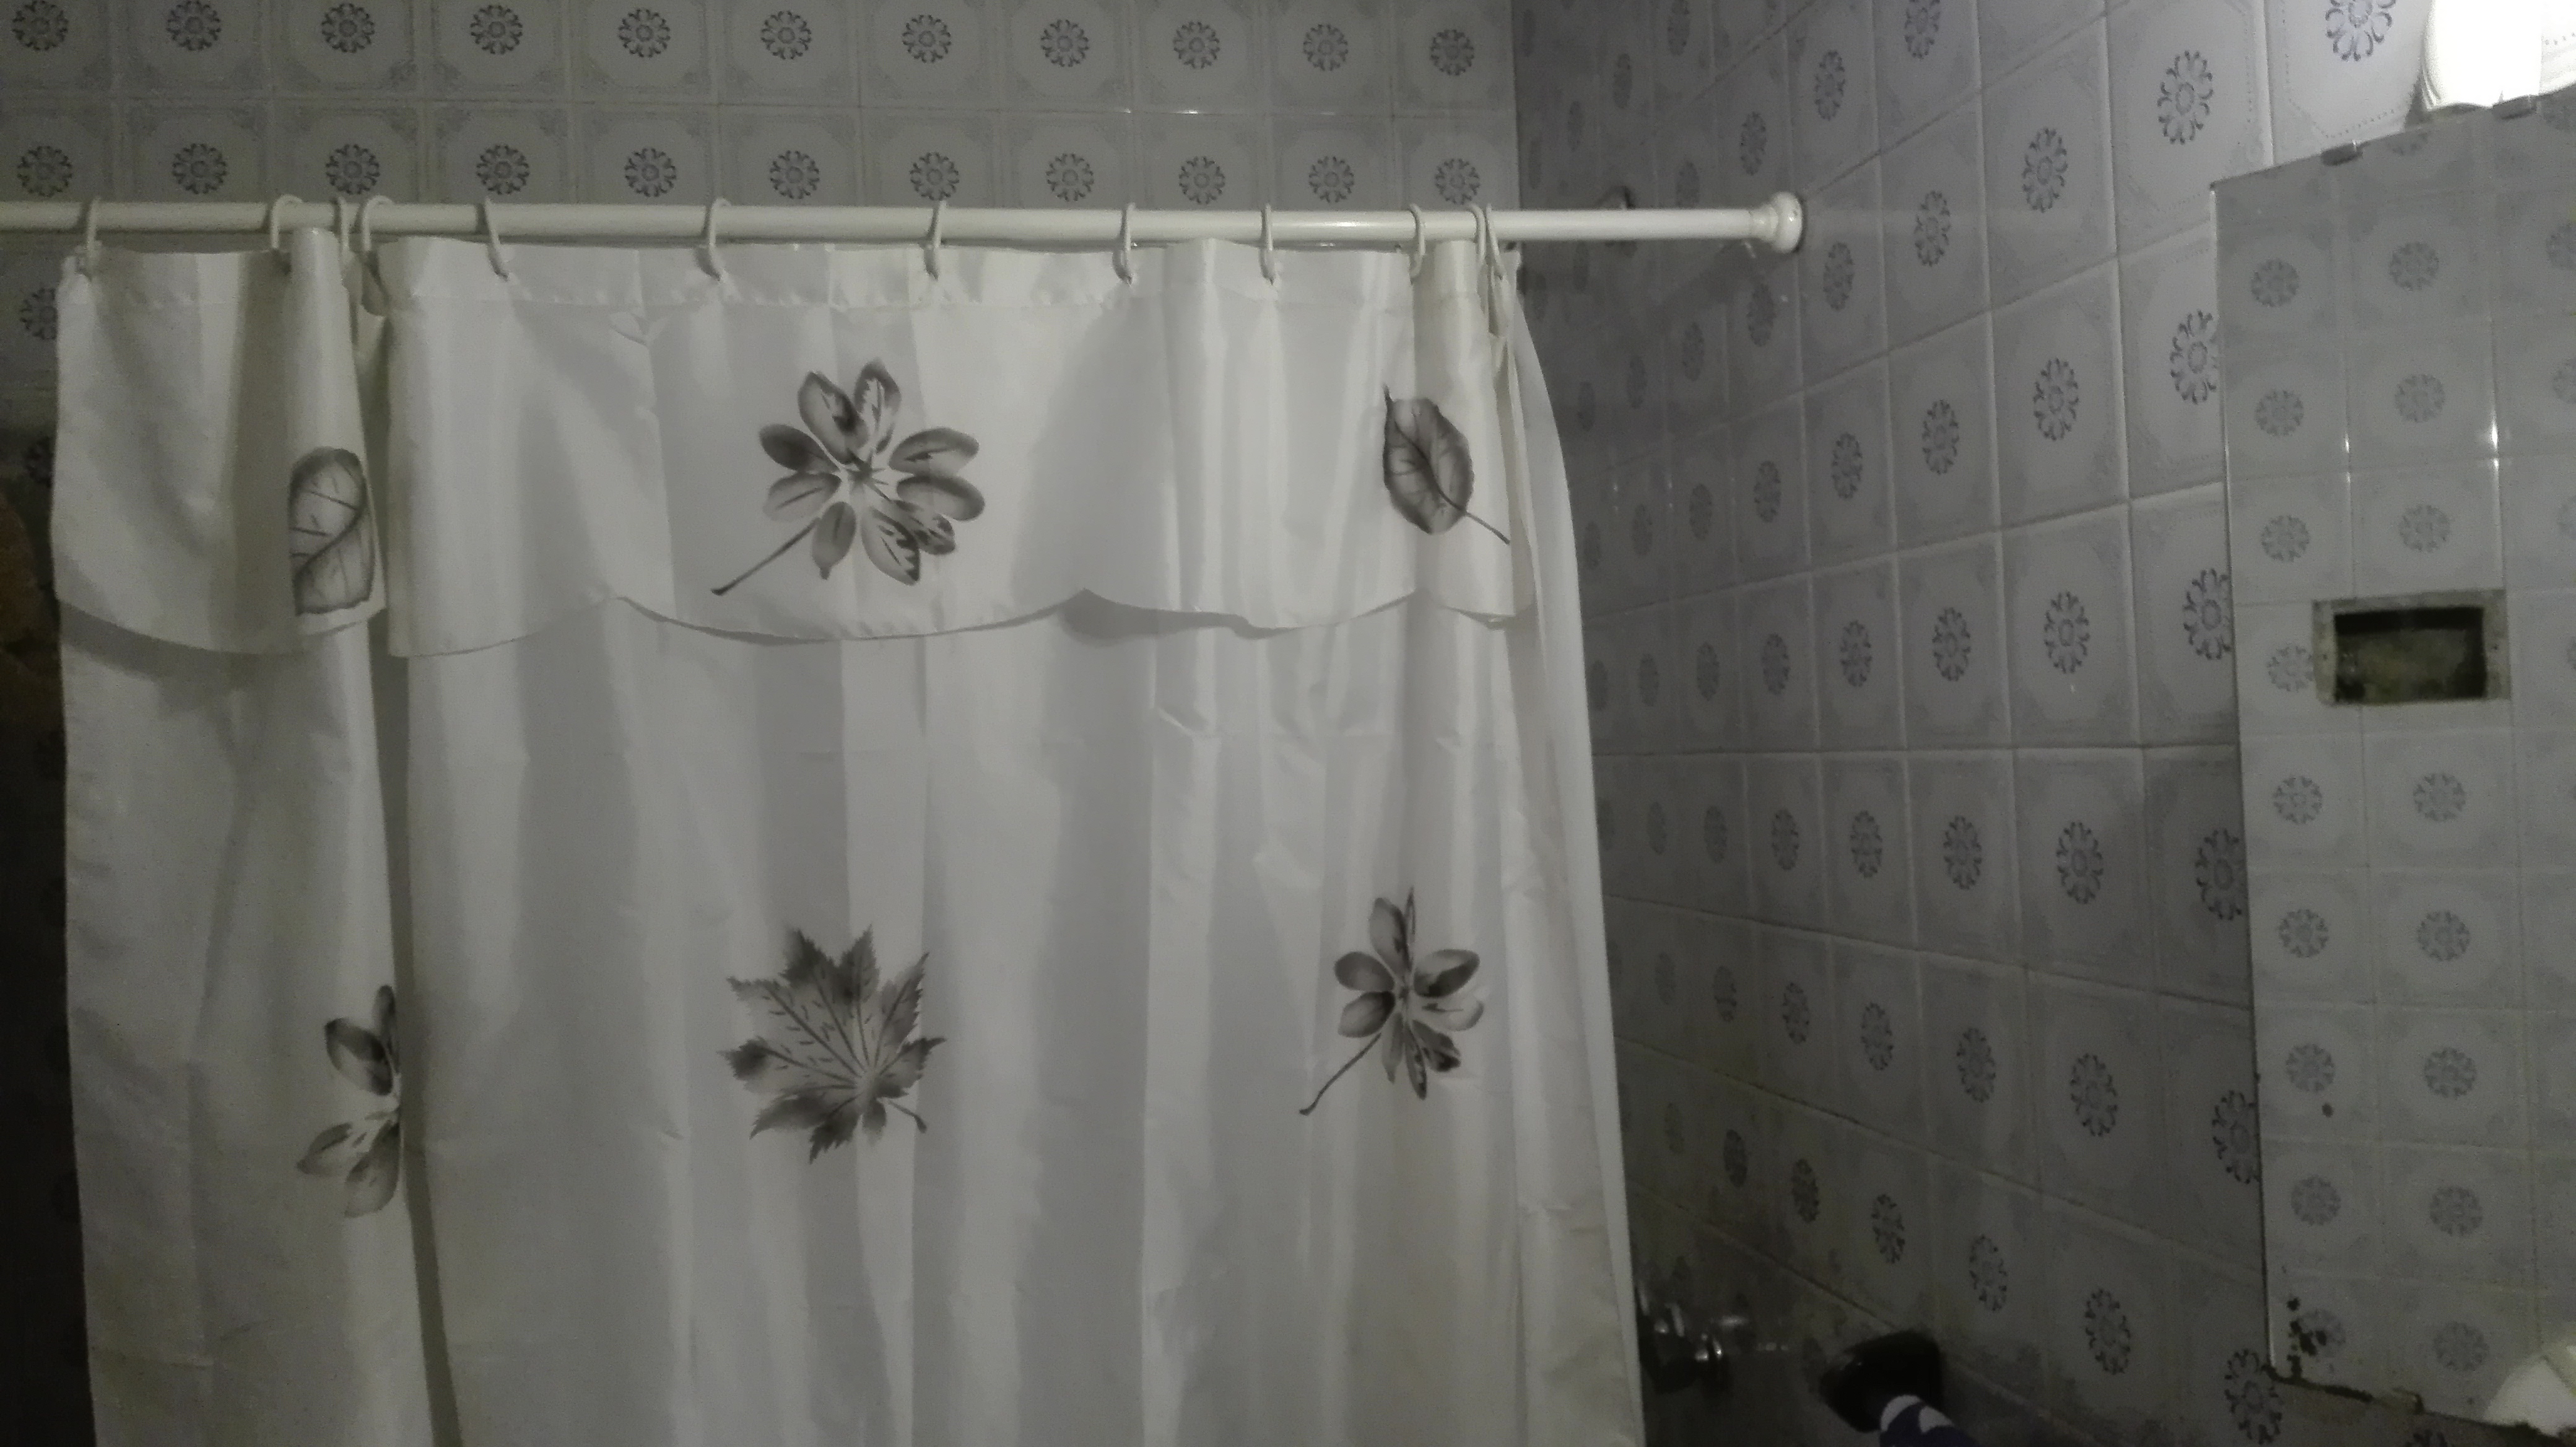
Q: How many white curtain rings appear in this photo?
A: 12